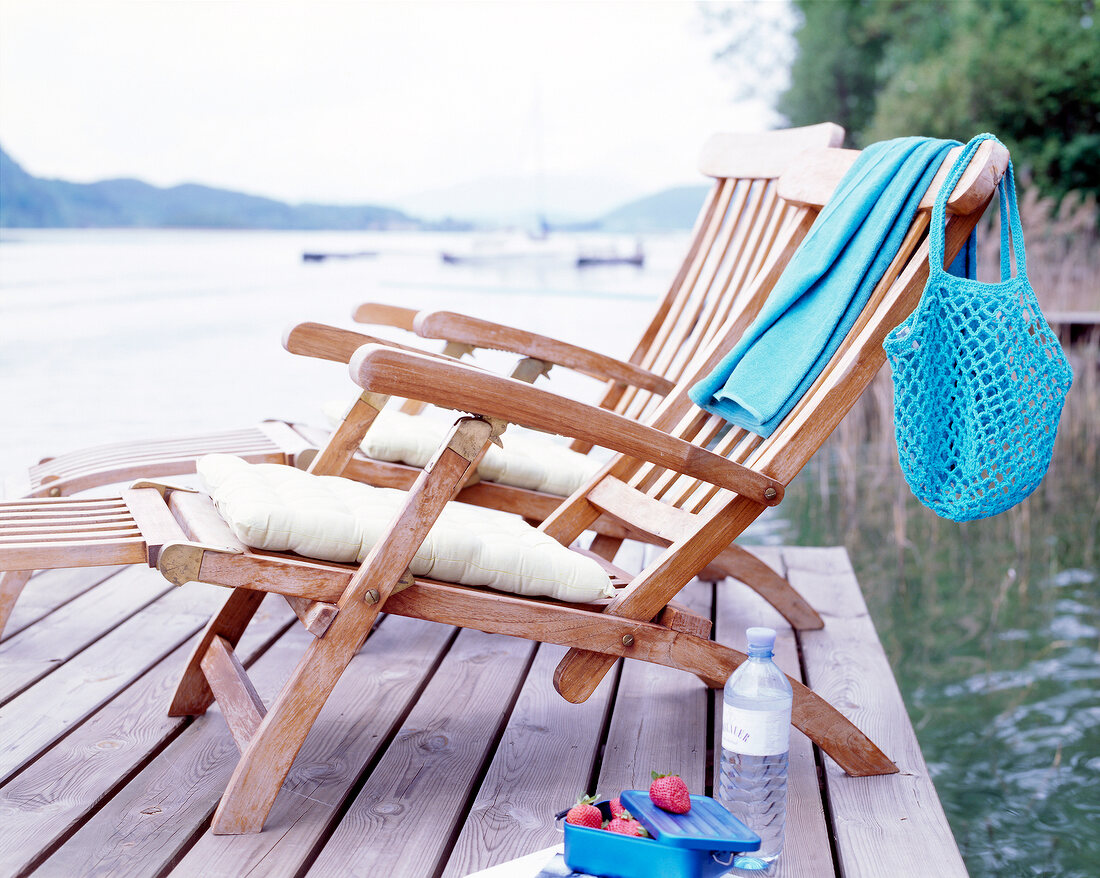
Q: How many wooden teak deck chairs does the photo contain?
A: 2